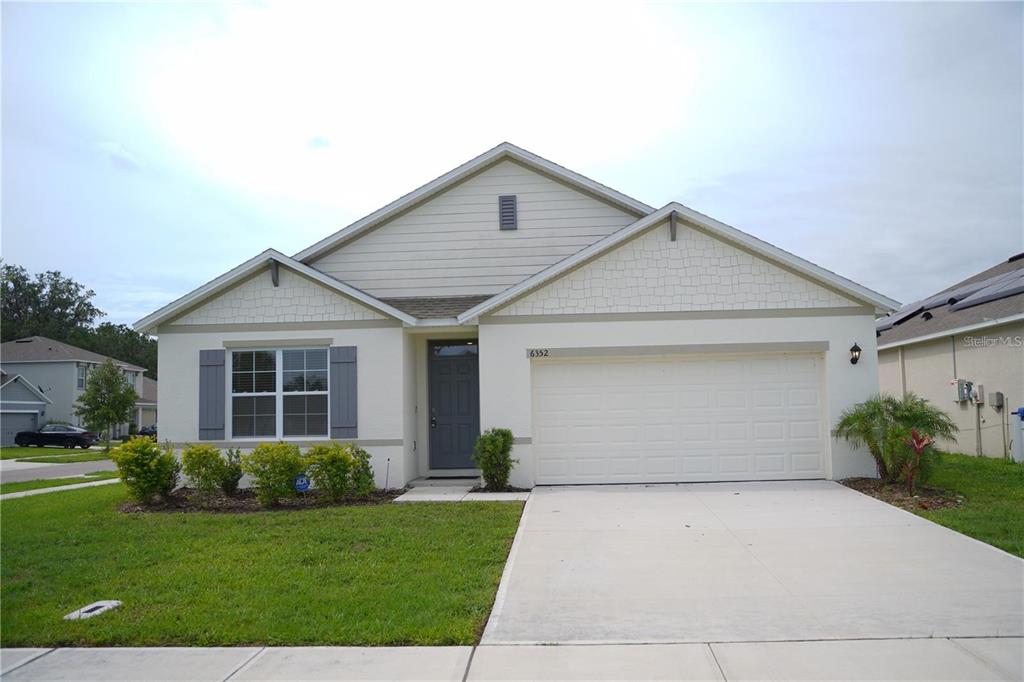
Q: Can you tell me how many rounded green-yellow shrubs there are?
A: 4